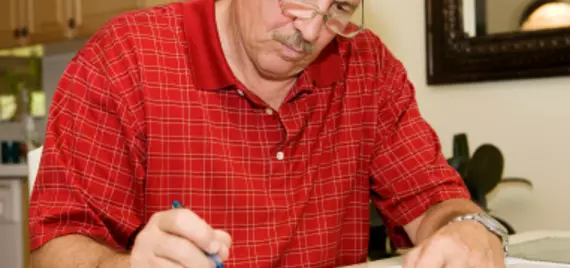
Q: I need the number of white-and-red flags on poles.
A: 0